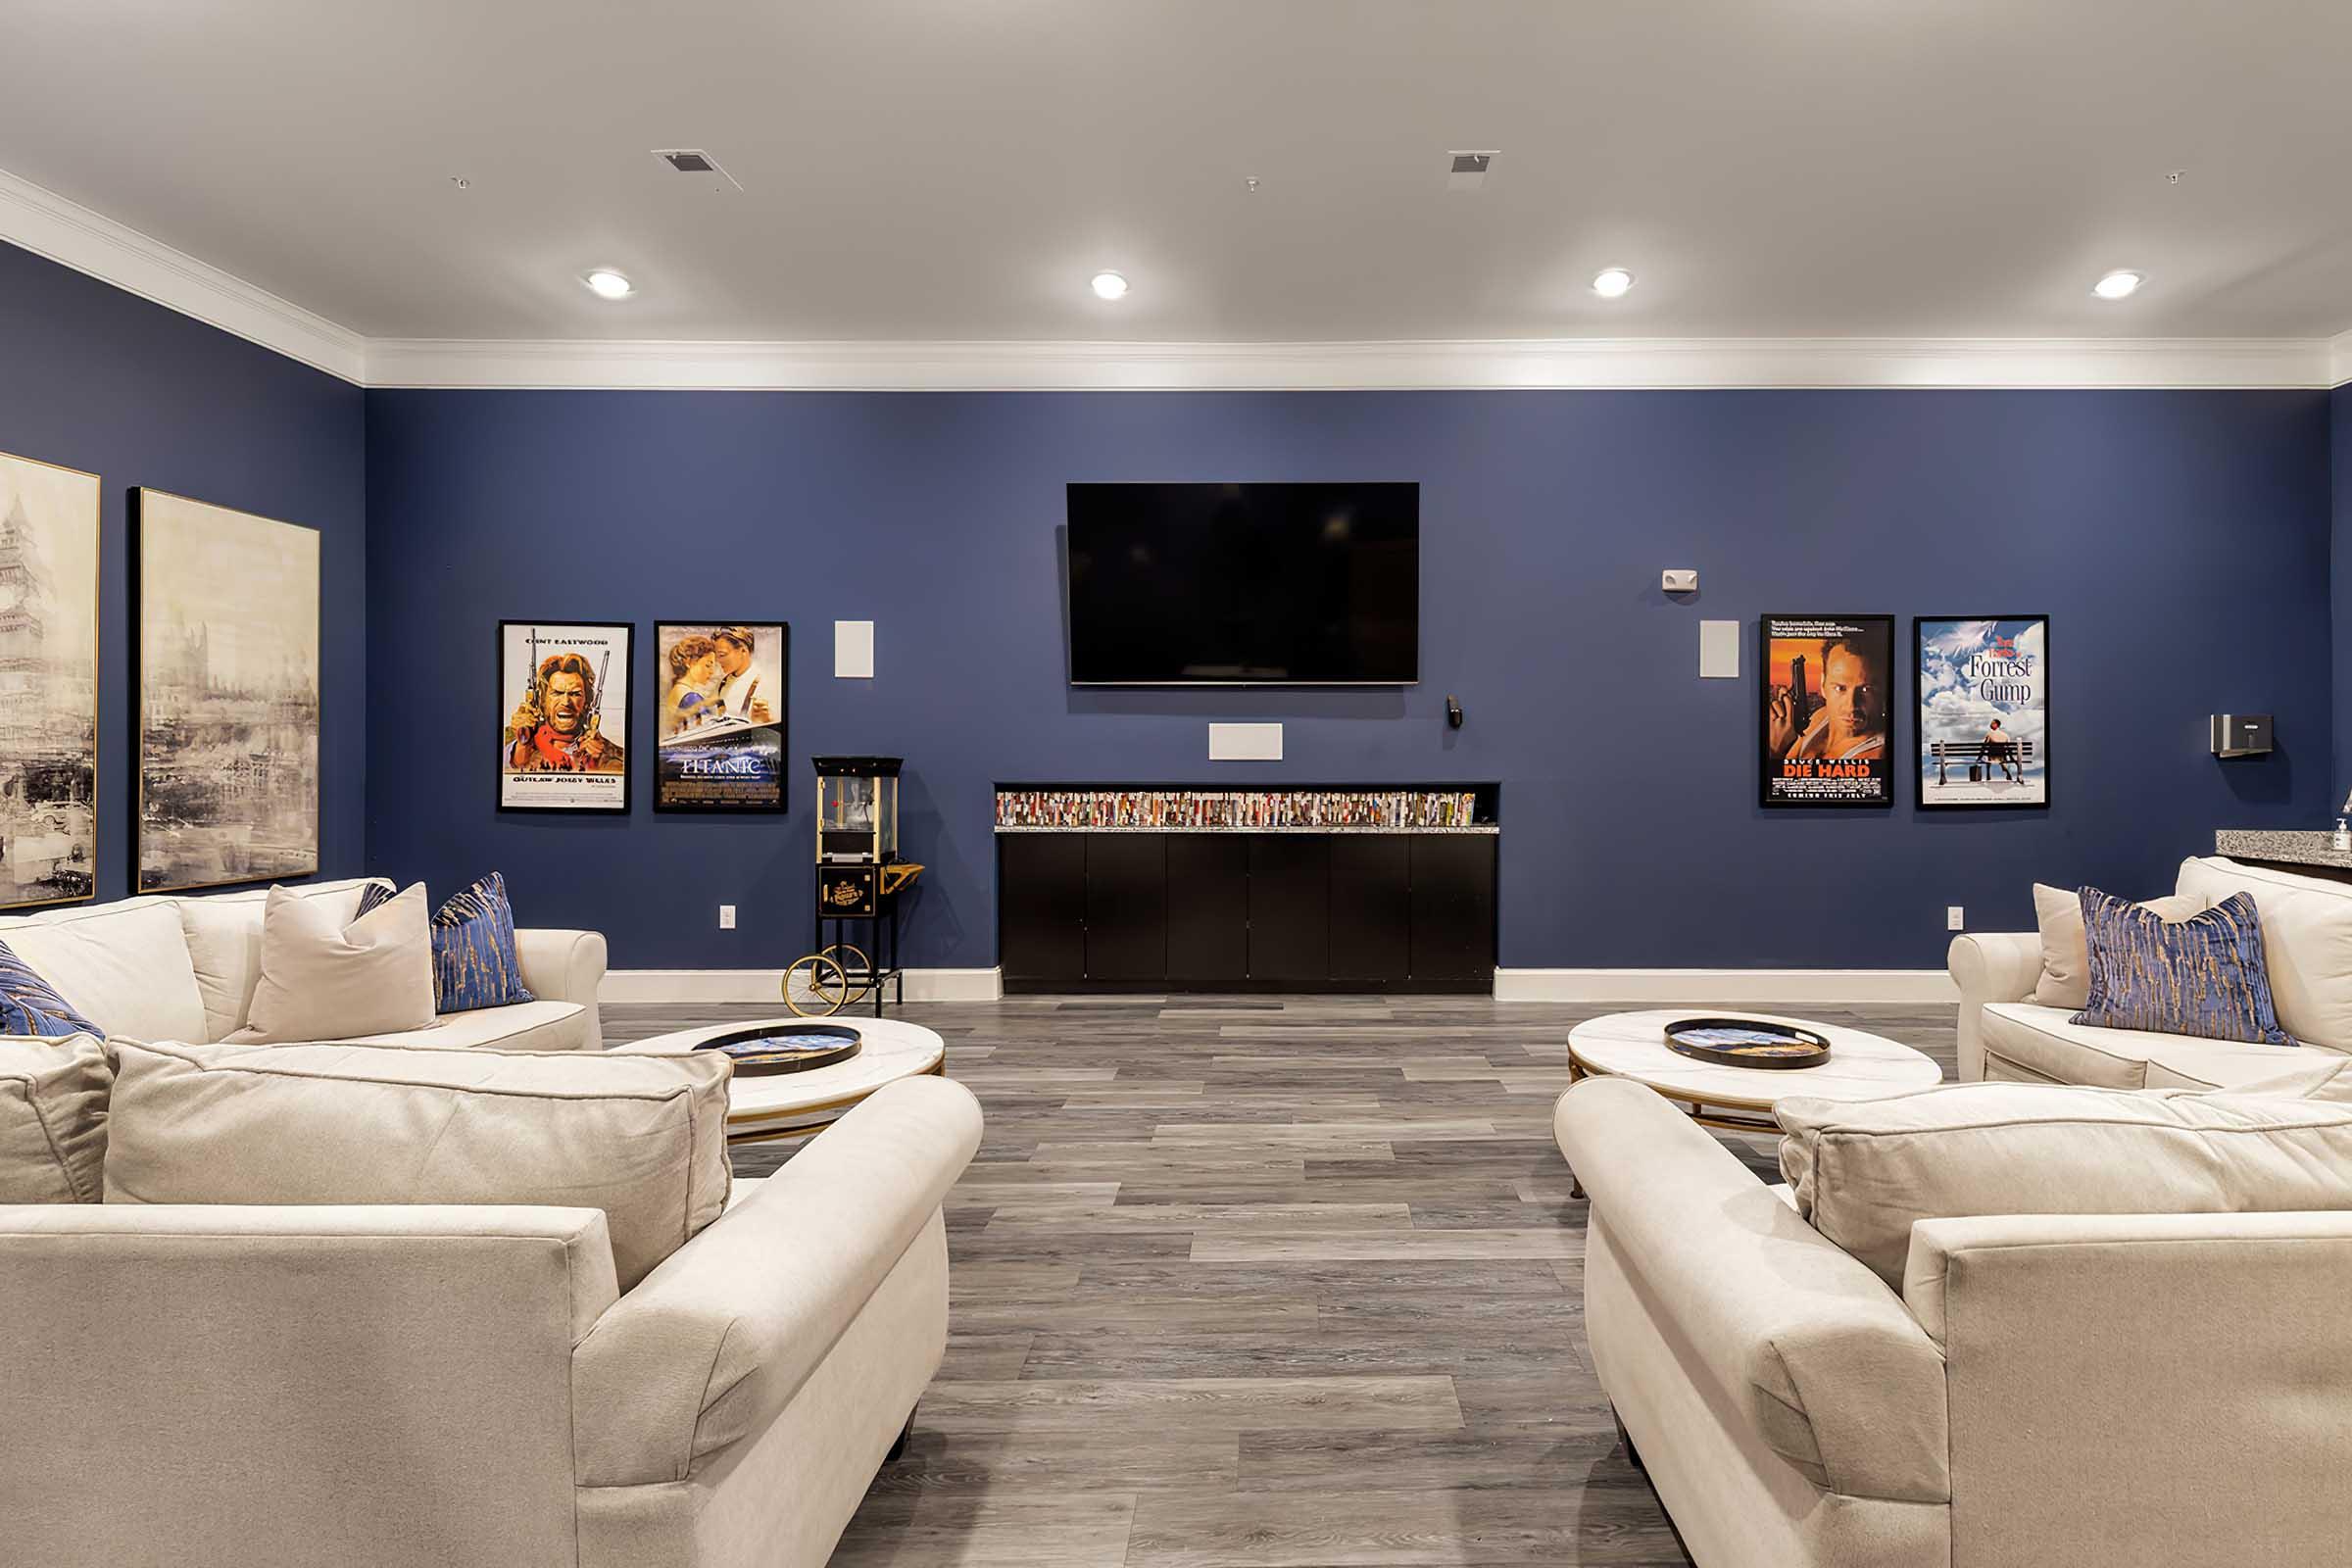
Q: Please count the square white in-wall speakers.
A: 3